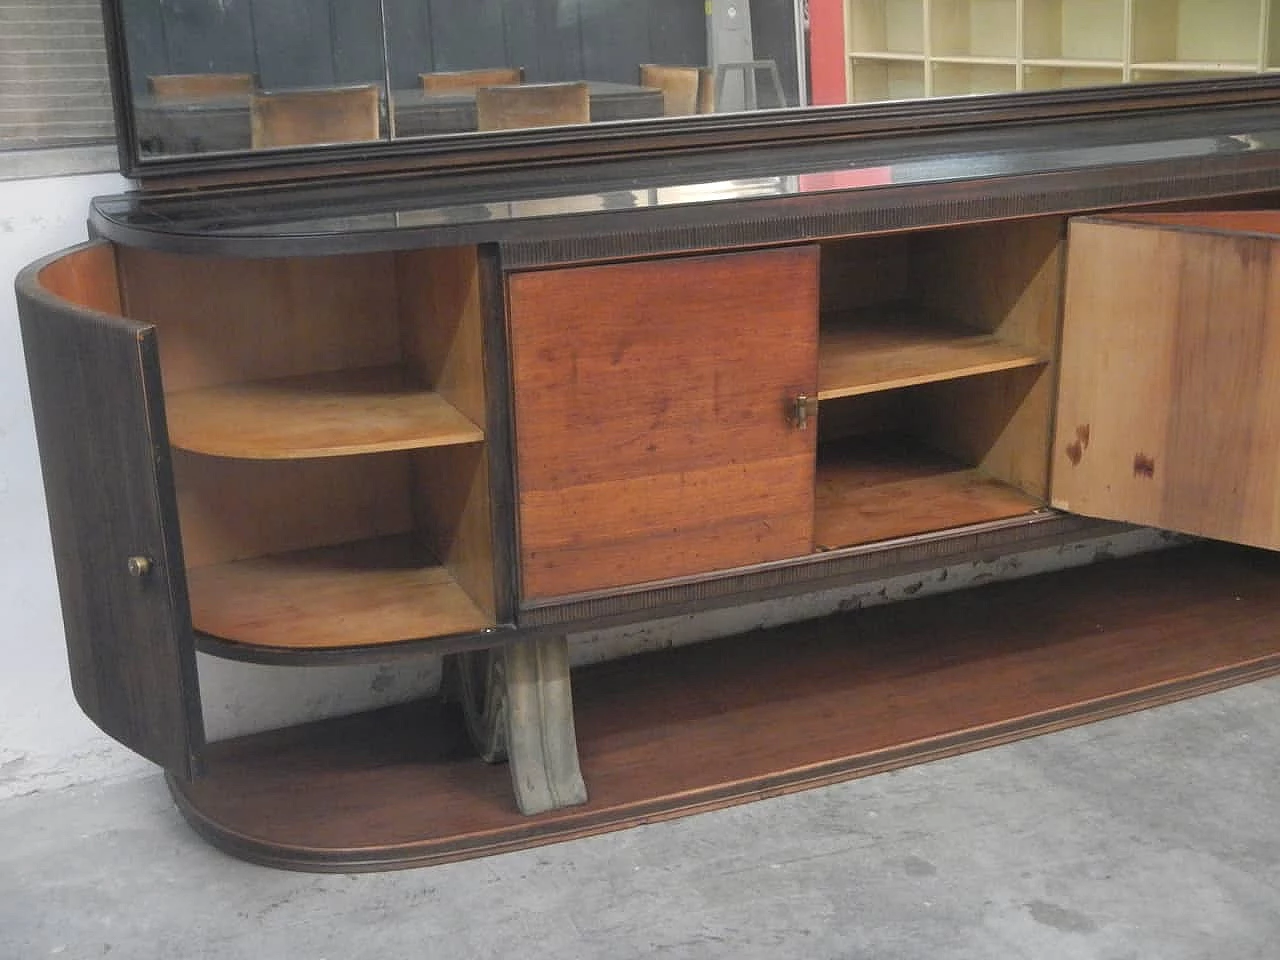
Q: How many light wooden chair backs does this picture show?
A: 5